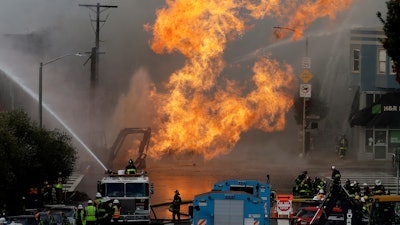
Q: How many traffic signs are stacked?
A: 3